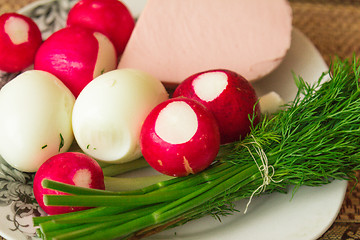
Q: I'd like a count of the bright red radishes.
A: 6